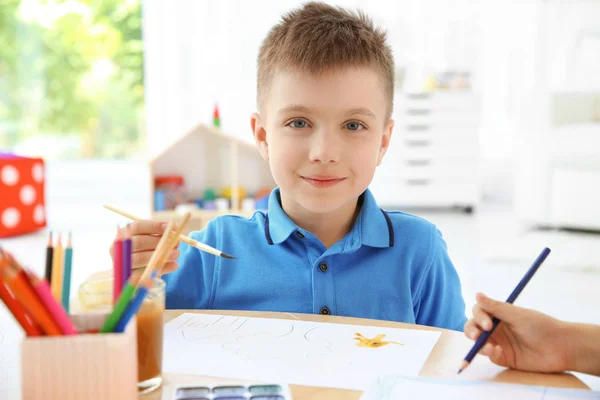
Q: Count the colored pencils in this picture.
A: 12